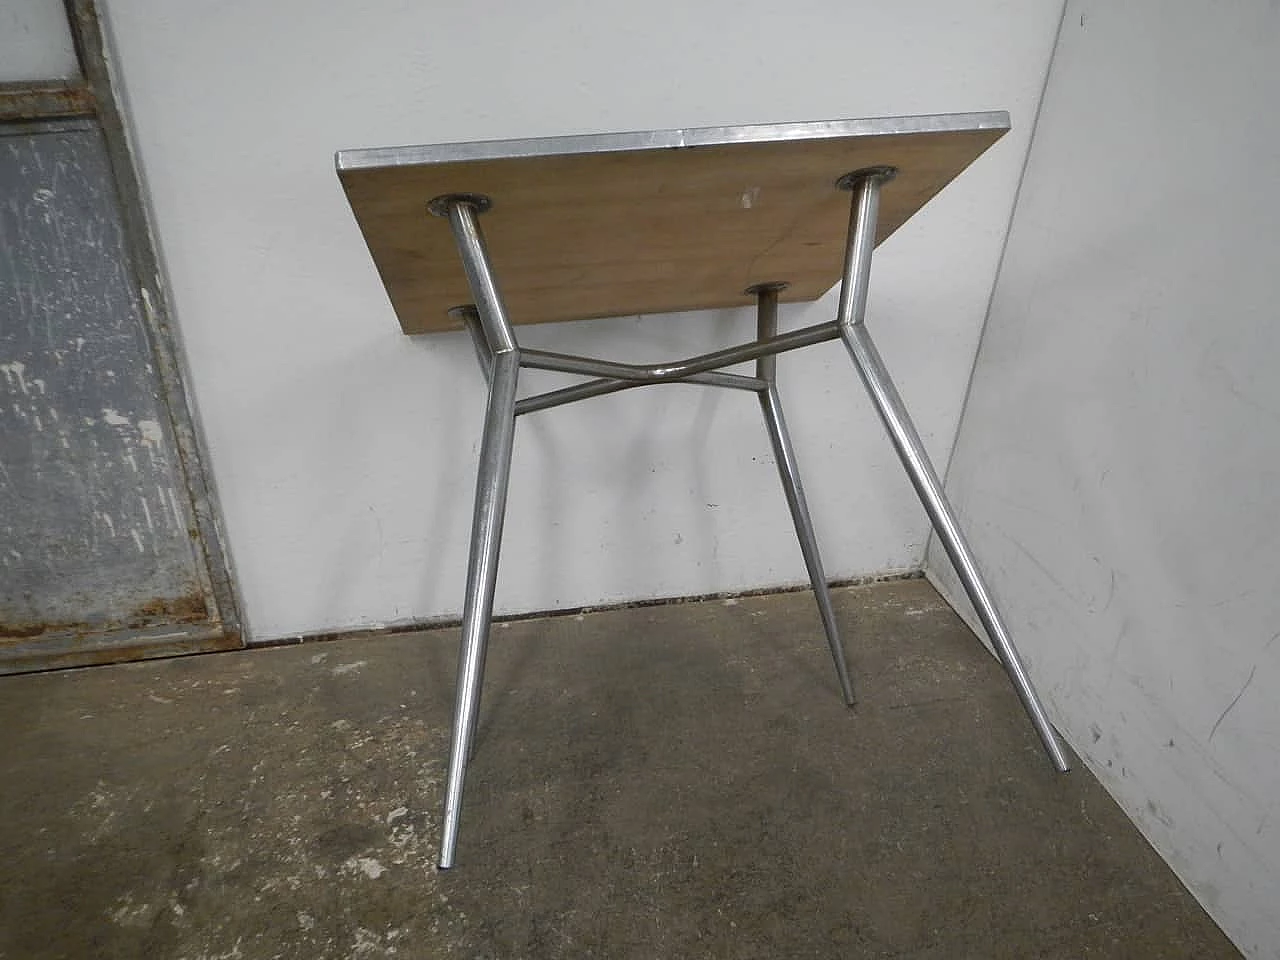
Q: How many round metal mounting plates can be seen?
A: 4